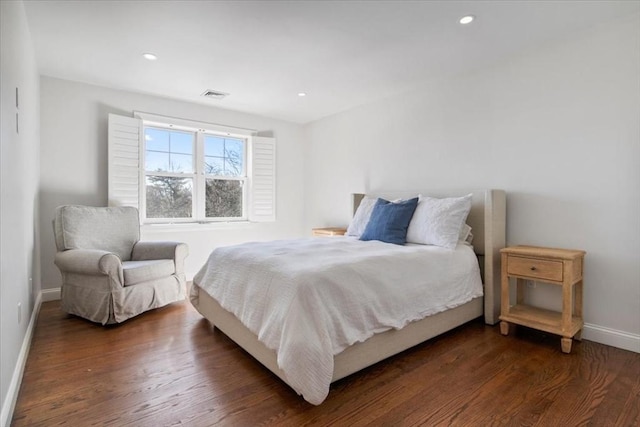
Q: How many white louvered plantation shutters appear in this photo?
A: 2